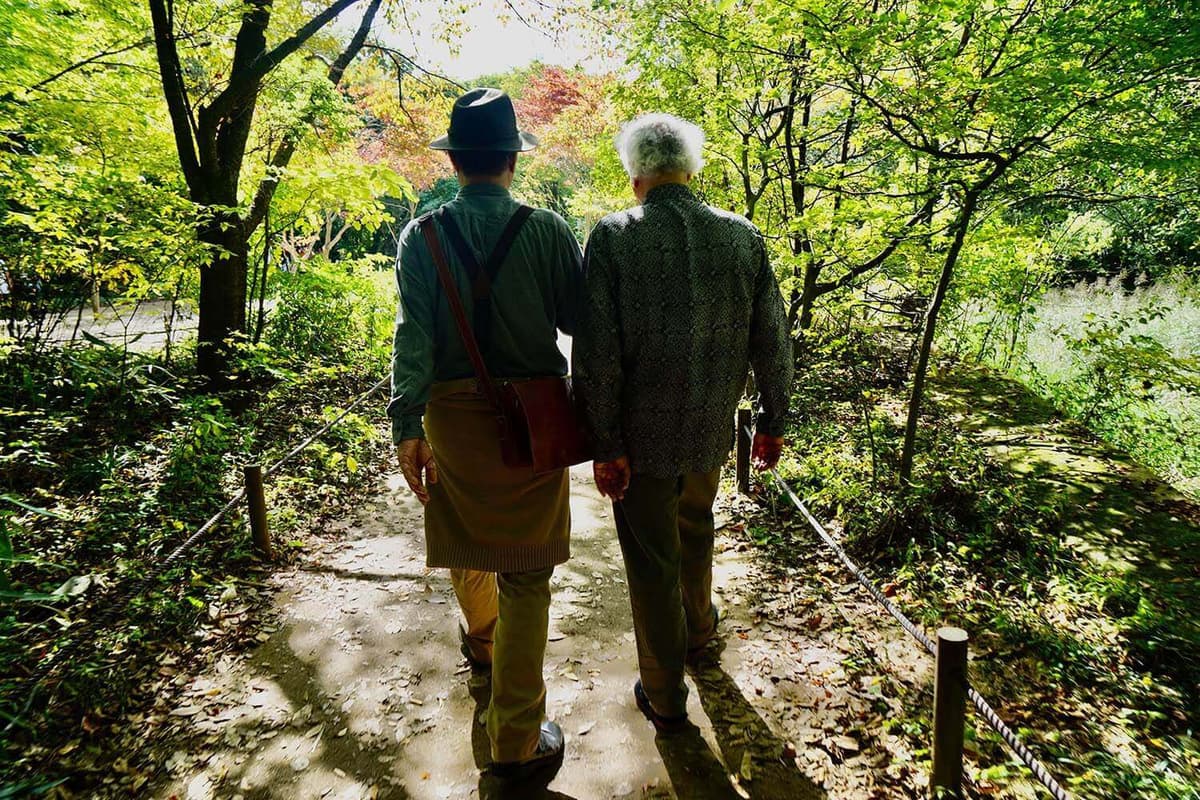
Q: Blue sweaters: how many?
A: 0